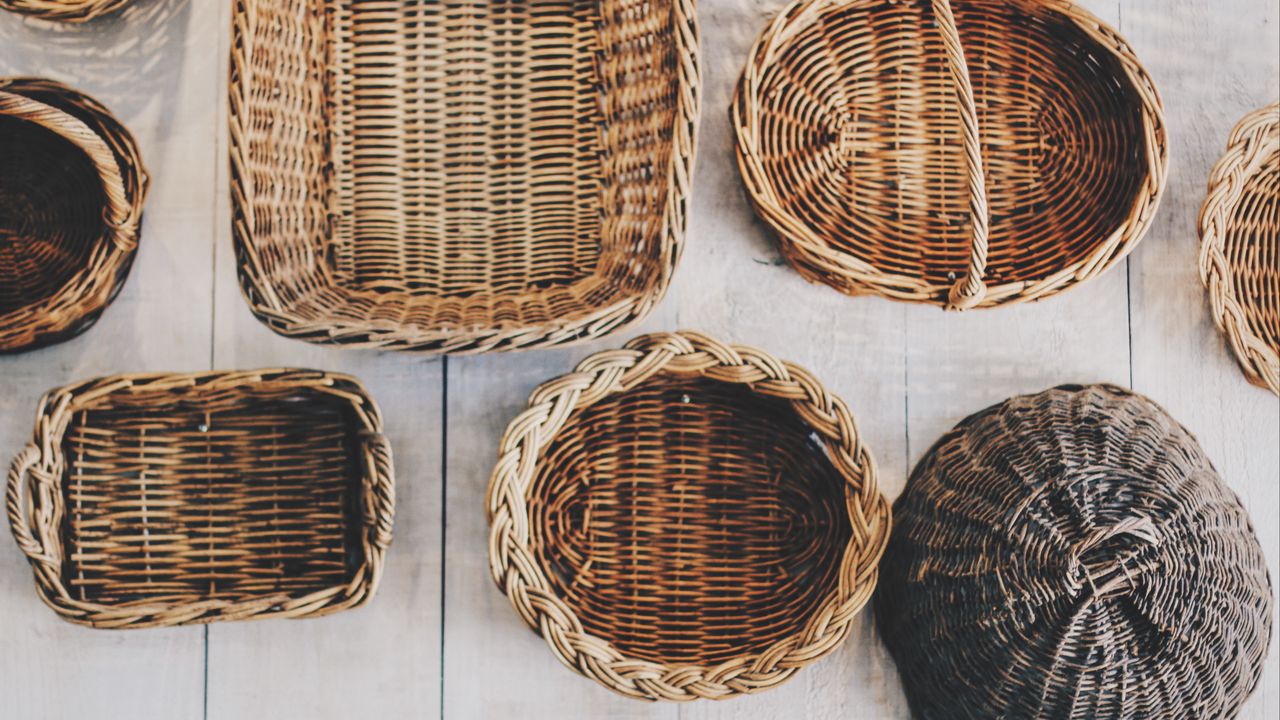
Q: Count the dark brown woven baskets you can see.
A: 1